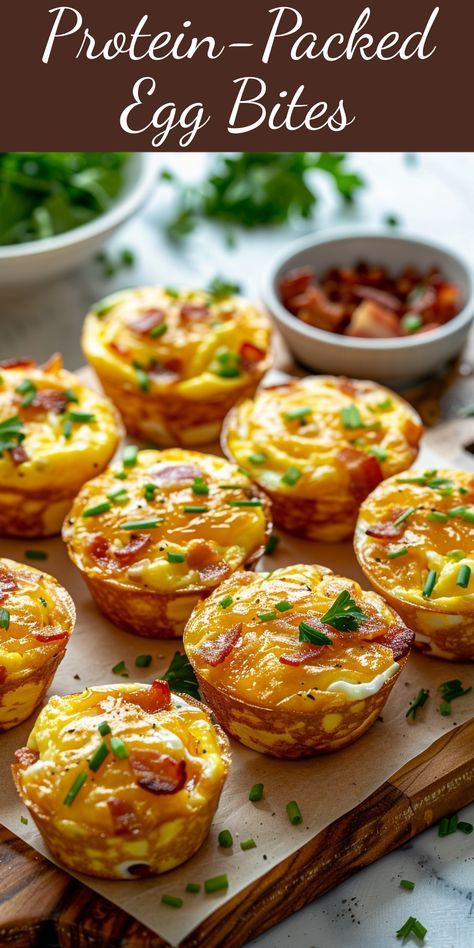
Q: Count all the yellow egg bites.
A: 8